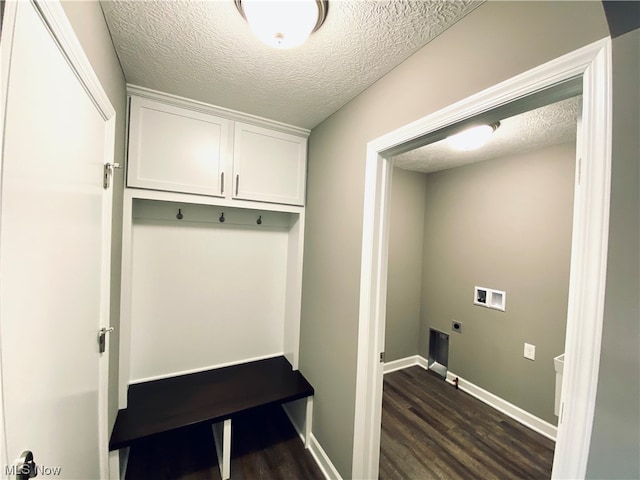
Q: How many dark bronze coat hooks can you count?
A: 3